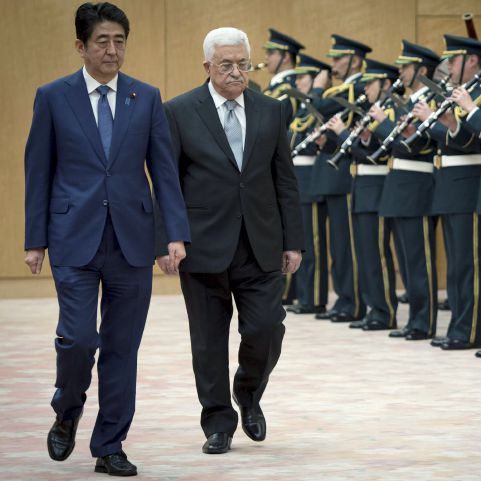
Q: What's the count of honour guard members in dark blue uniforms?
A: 6